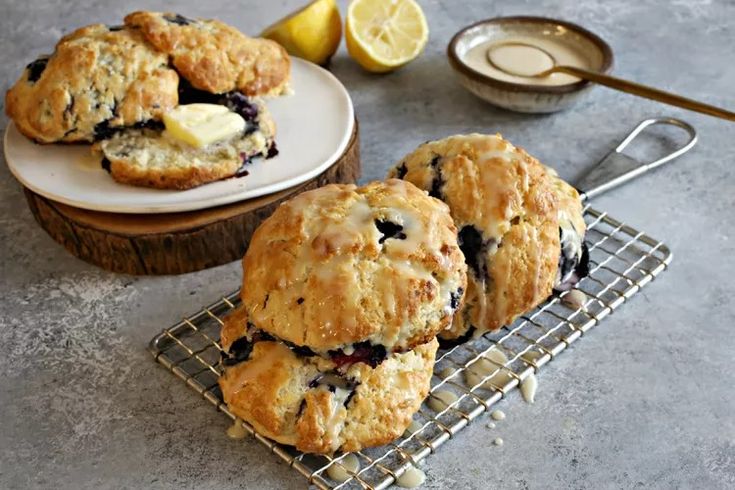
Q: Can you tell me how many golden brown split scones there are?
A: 1